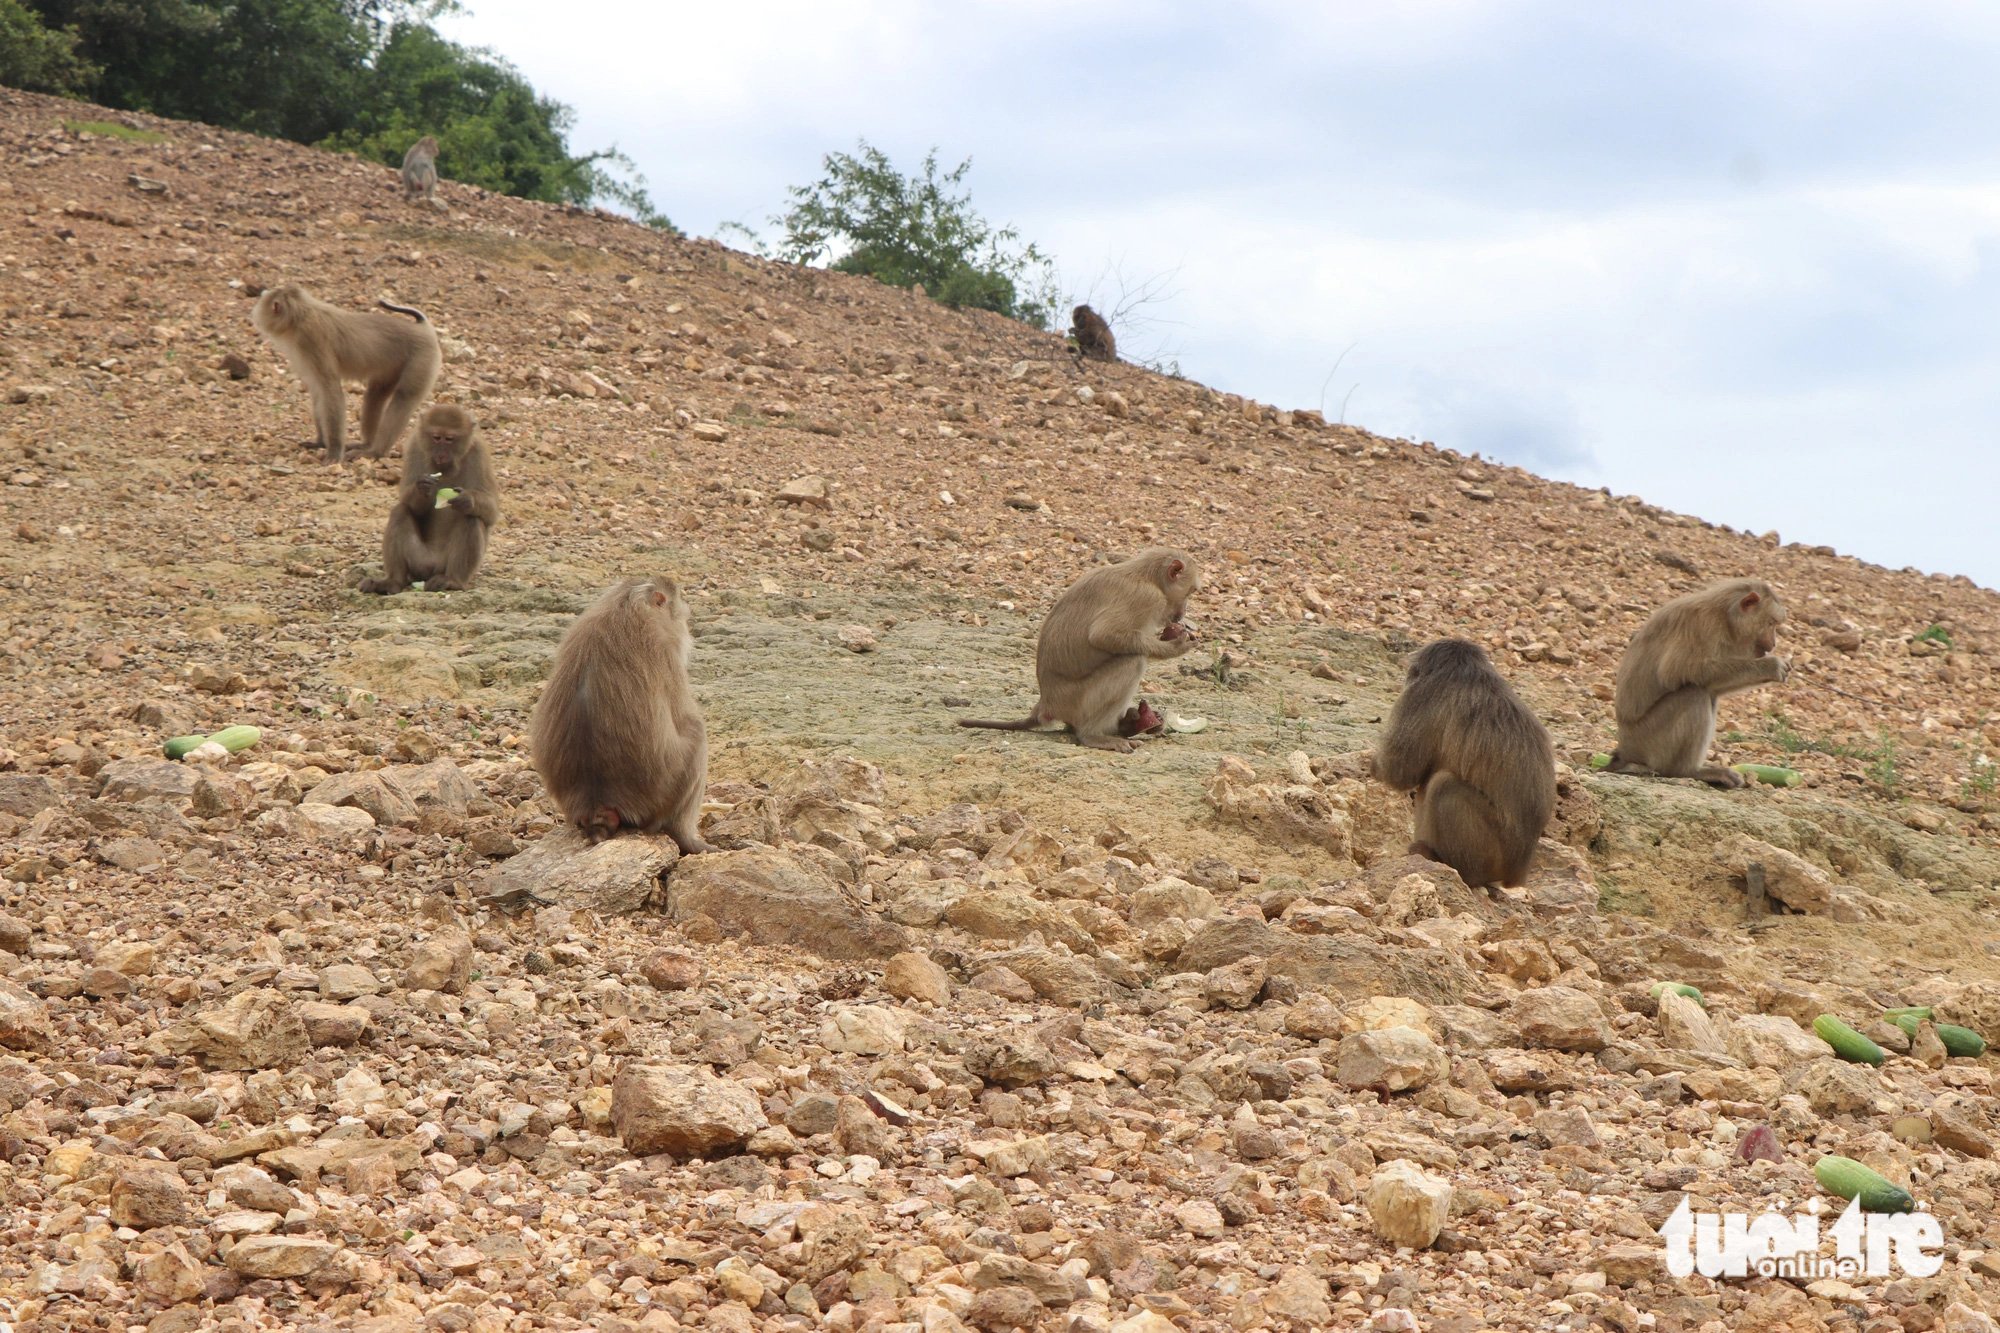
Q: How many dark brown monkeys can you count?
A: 2